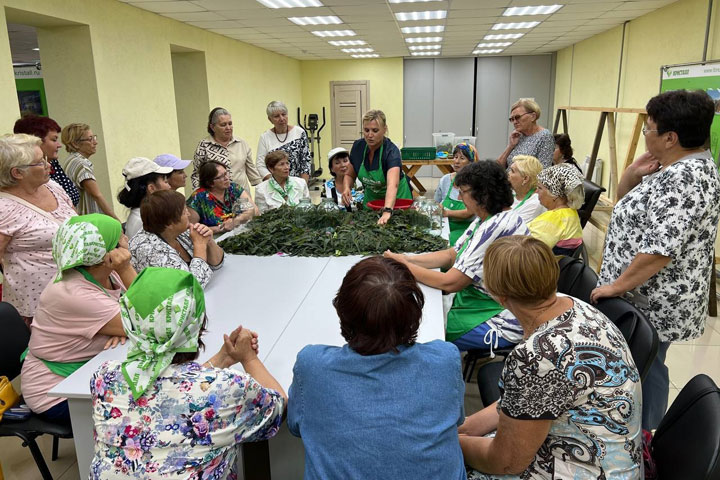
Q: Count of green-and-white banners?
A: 2